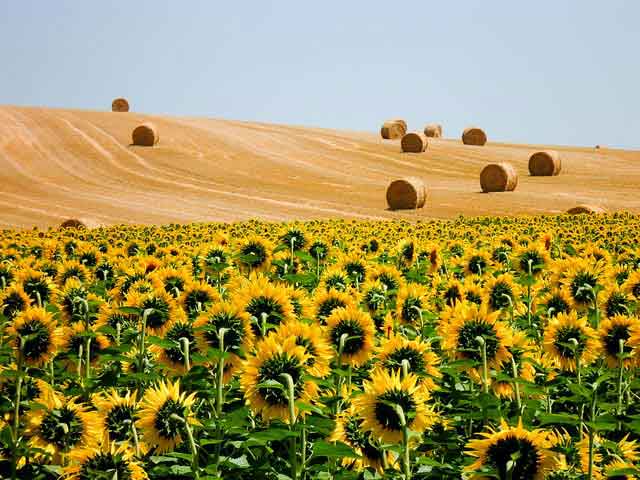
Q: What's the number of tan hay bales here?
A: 11